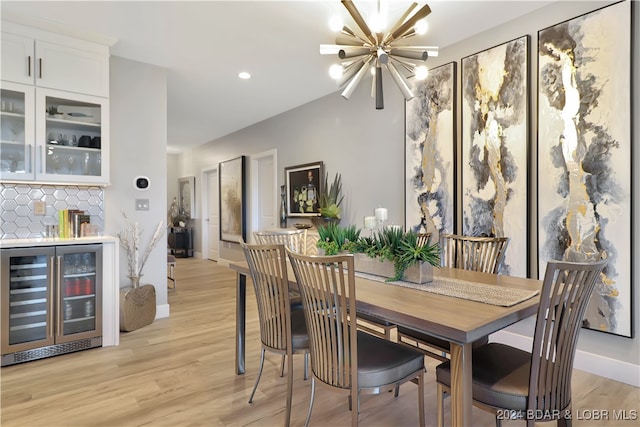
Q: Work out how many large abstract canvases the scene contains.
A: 3